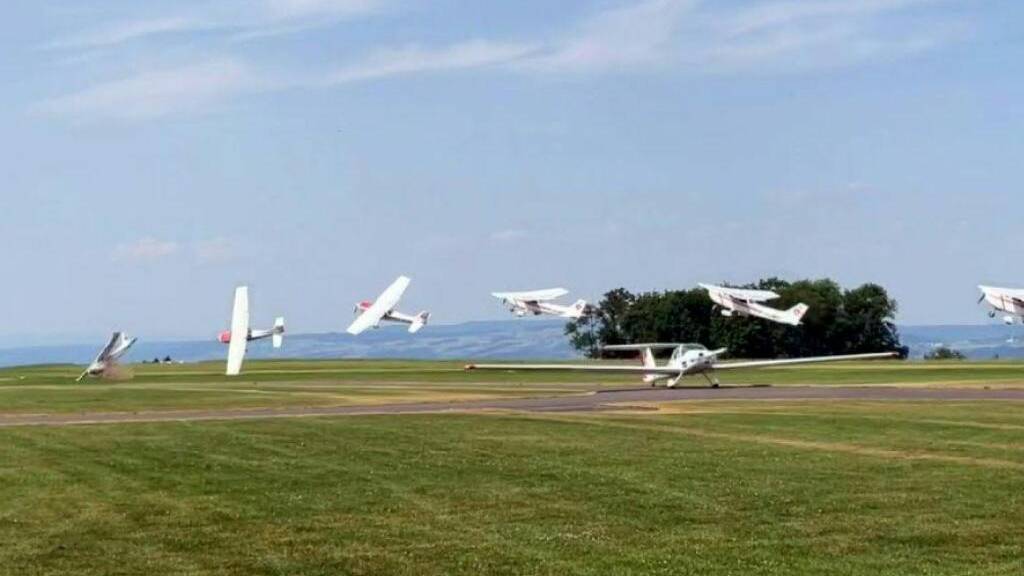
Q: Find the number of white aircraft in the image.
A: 7